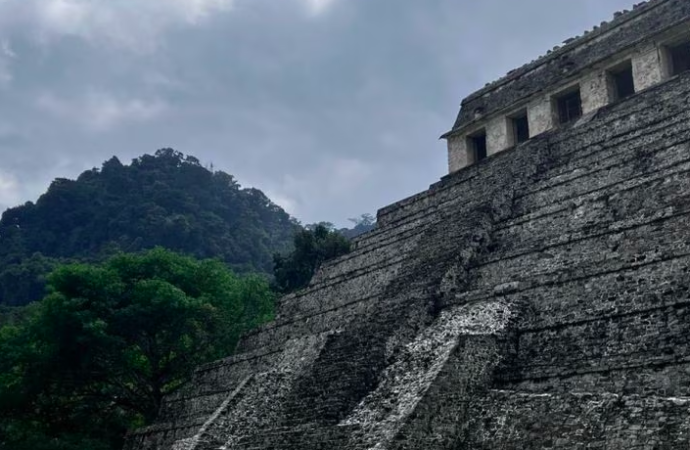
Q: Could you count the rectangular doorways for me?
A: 5